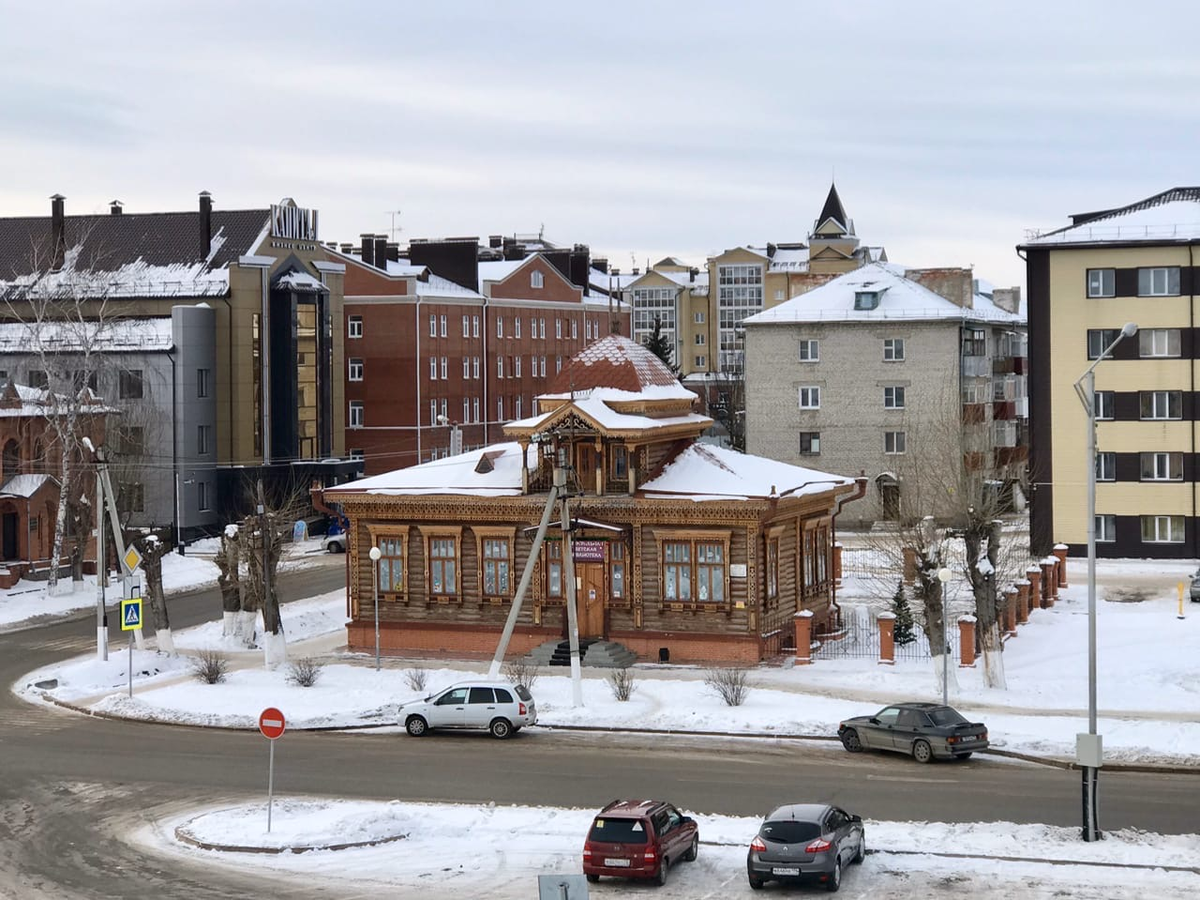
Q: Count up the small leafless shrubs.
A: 6